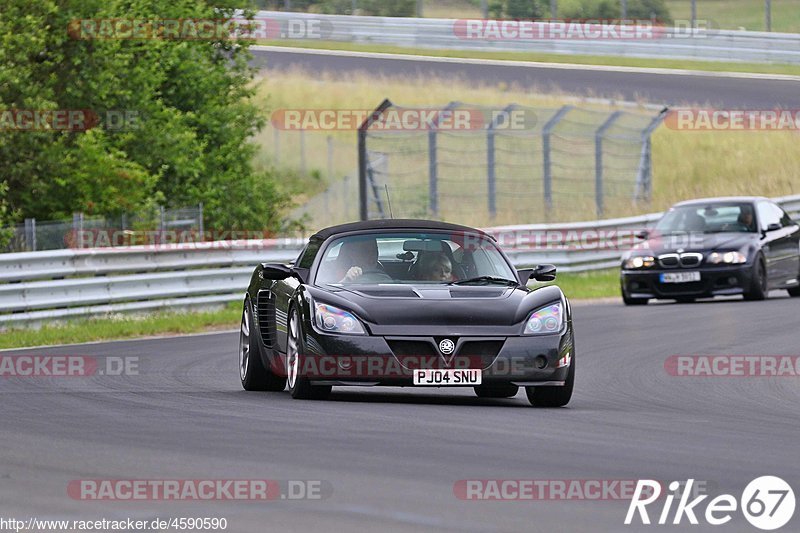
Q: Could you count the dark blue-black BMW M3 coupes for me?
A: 1